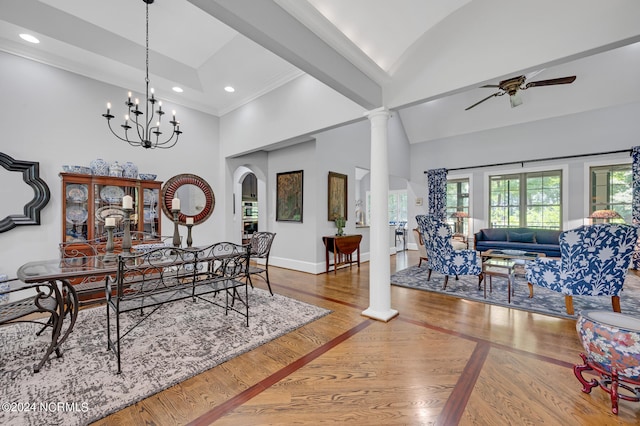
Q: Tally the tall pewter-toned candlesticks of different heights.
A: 4